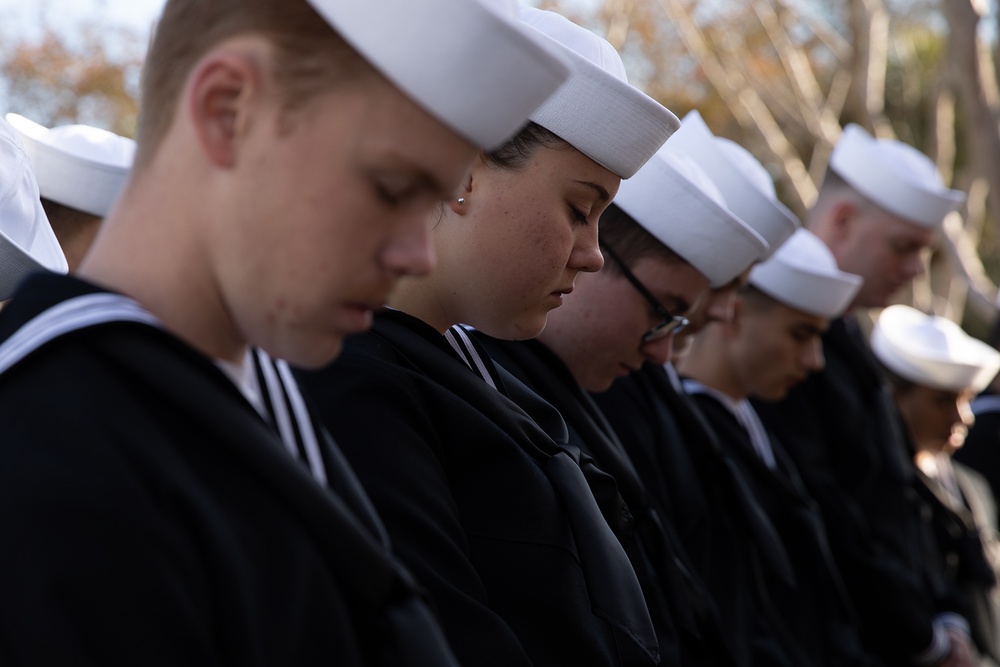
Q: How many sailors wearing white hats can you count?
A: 9